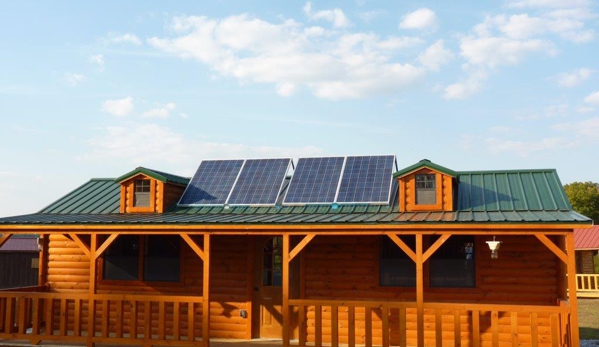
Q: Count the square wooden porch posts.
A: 5